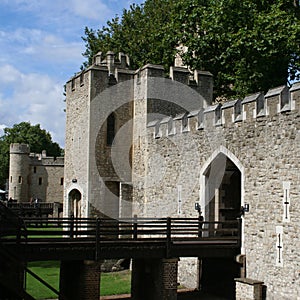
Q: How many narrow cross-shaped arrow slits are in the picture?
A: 3